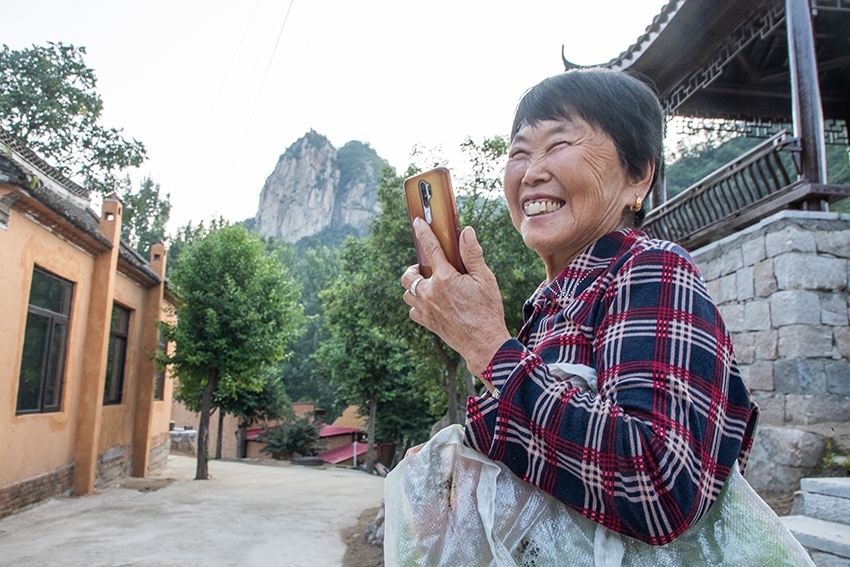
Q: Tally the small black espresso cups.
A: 0